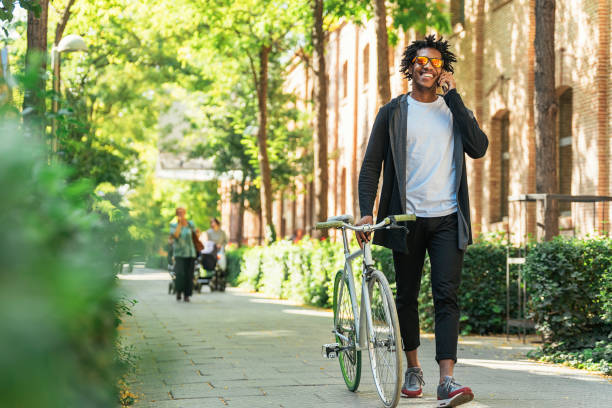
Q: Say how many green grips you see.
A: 2